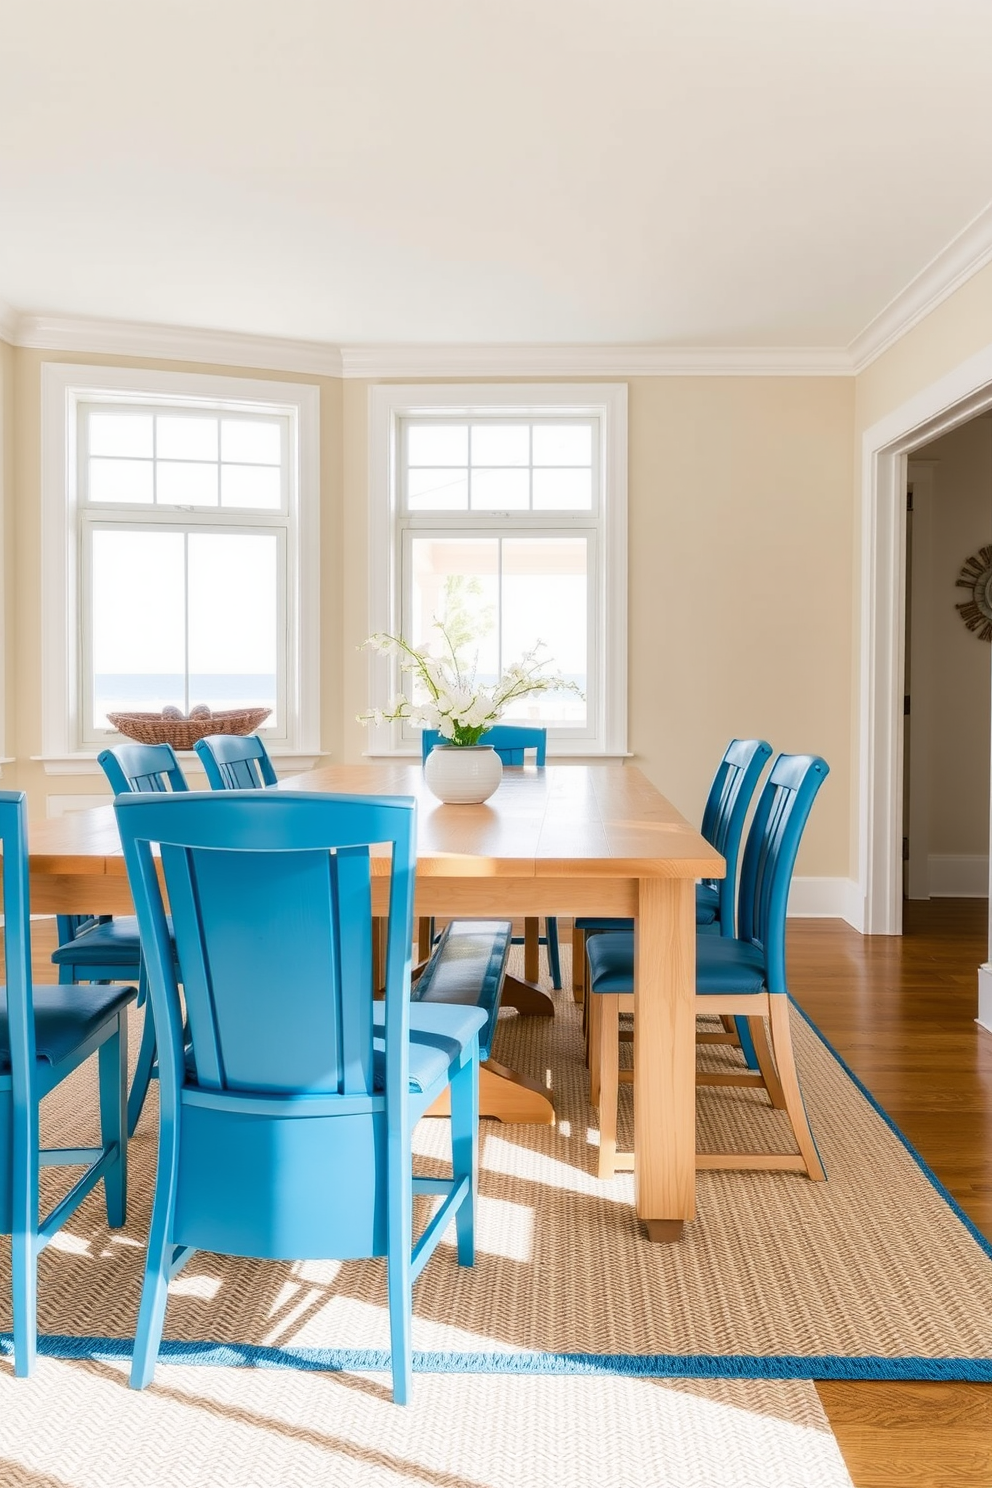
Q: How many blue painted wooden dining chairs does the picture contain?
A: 7